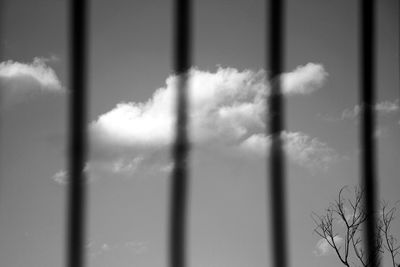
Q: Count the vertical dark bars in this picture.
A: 4